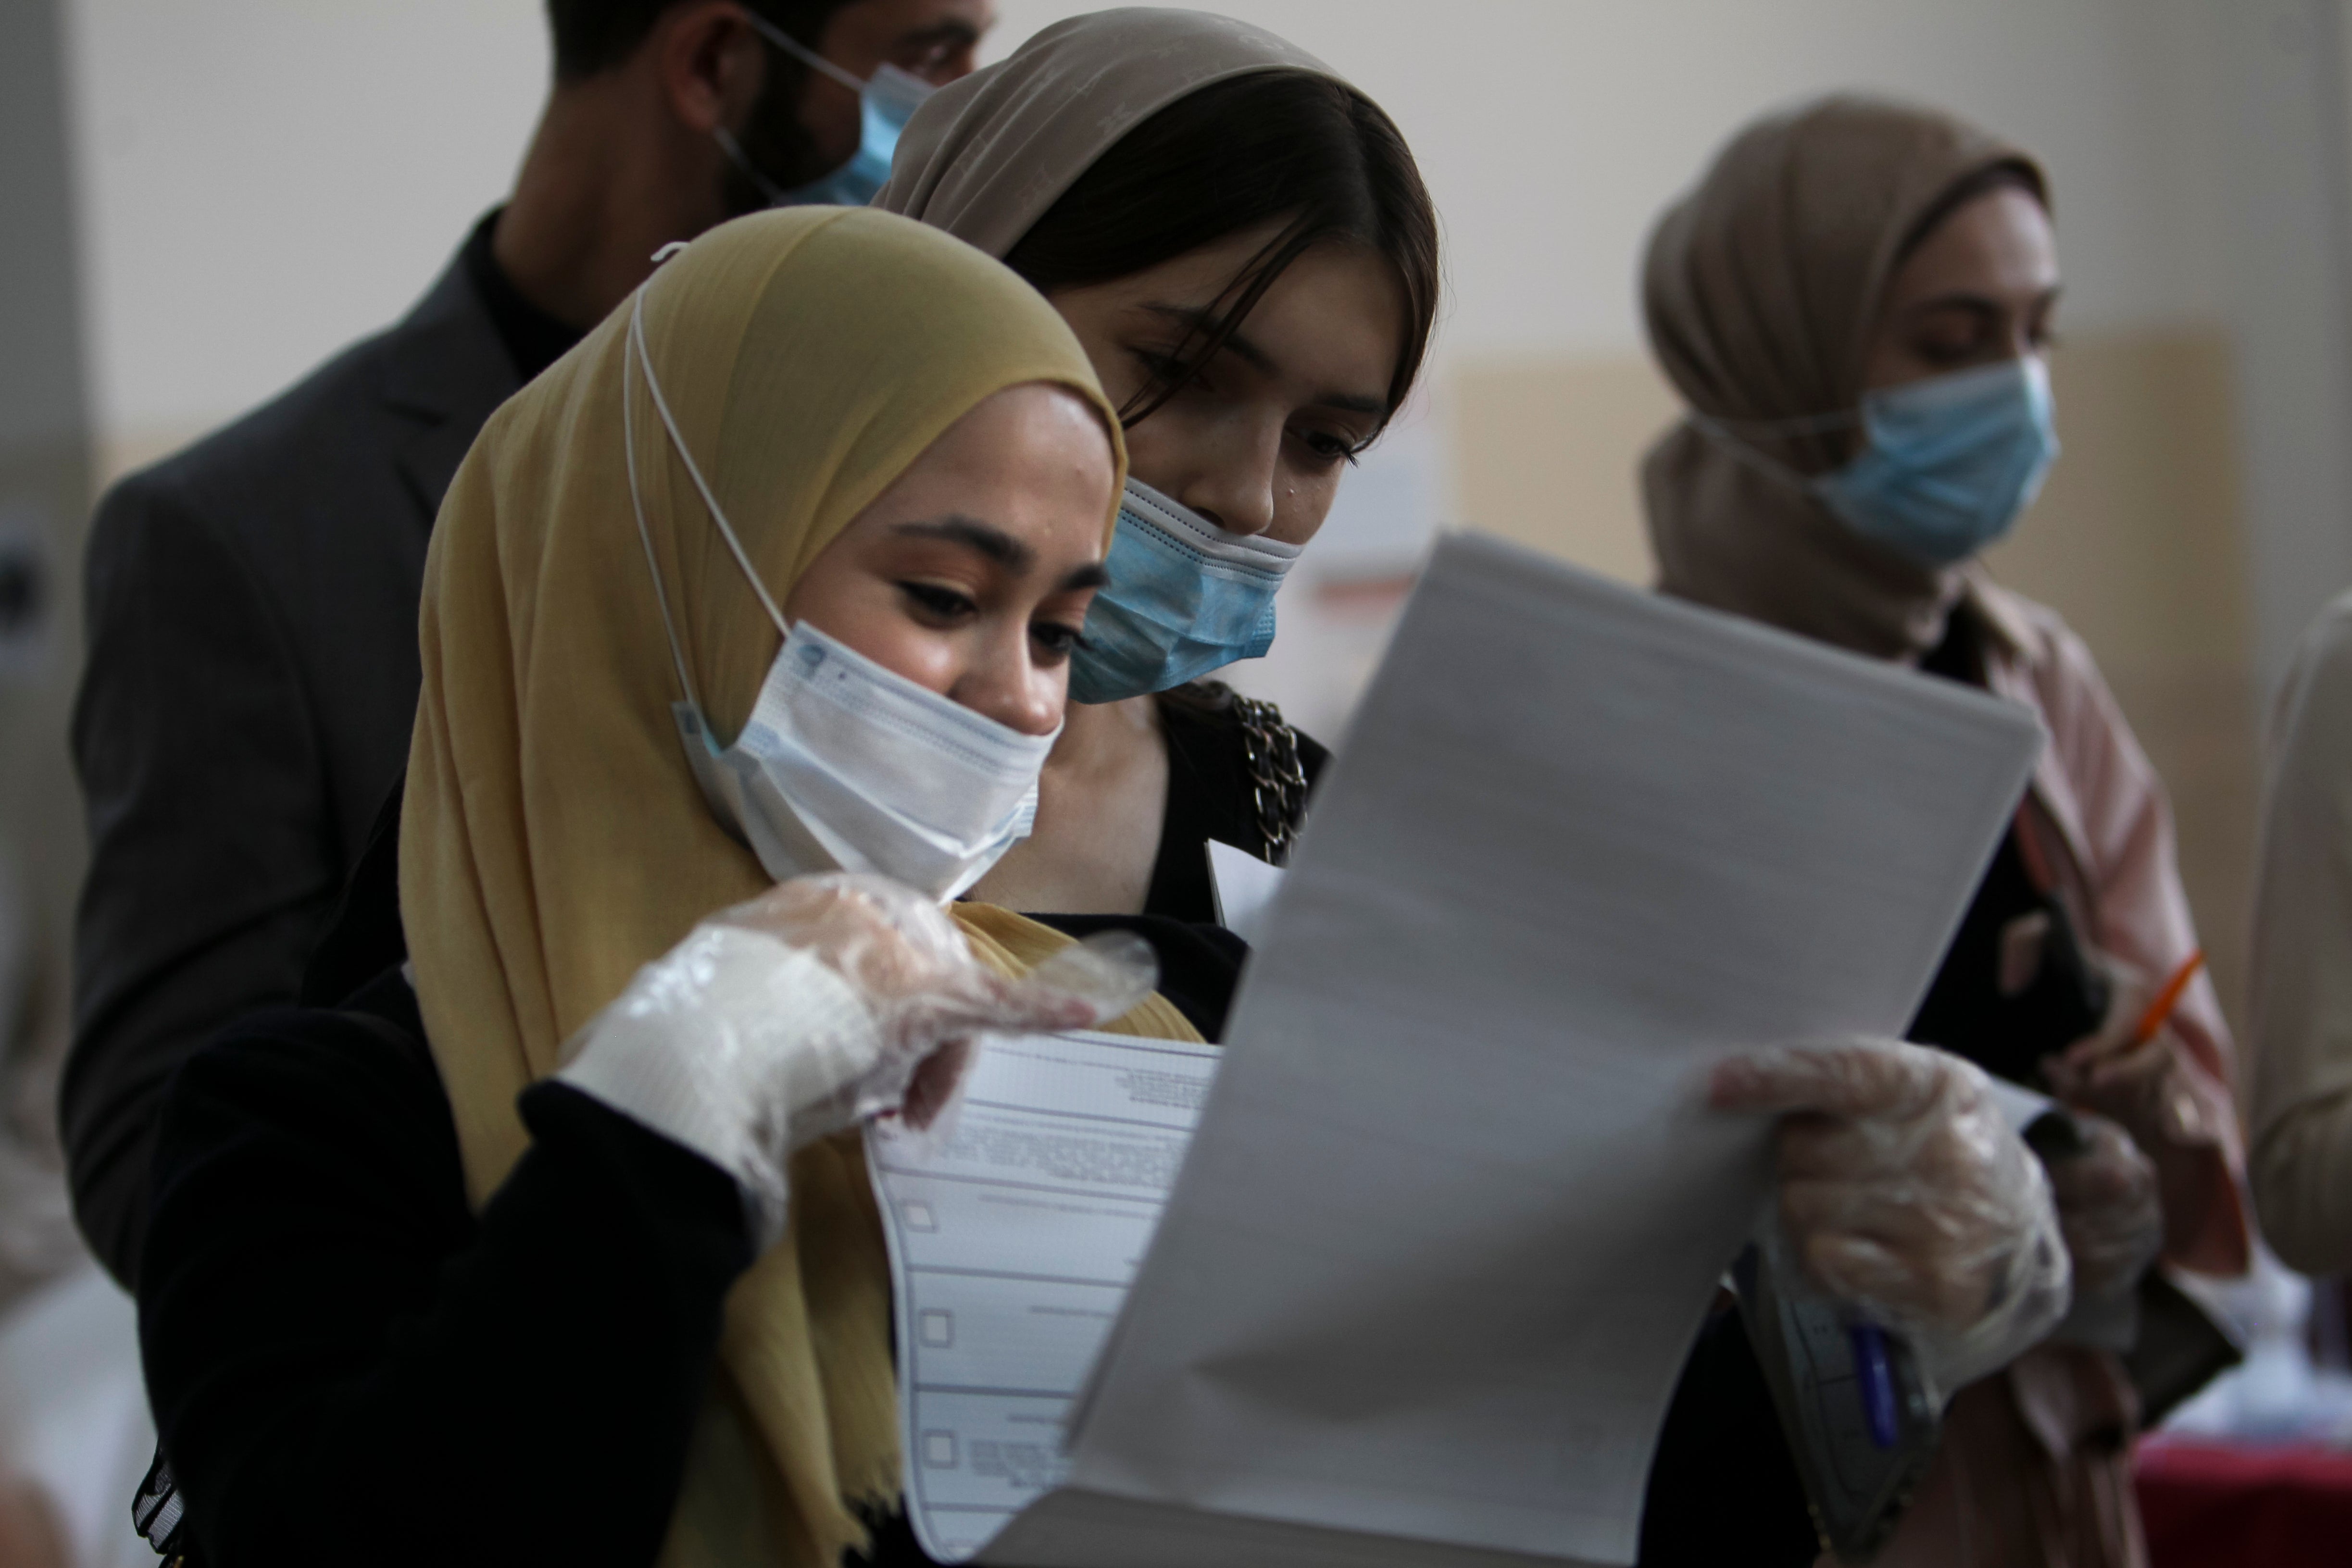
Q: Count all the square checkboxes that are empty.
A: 3